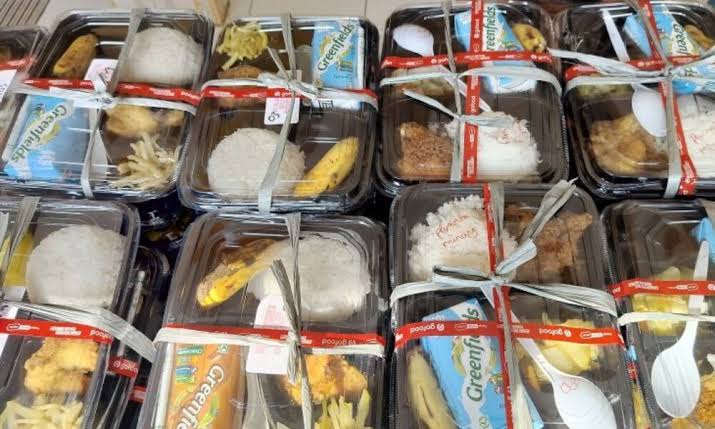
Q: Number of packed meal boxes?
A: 9